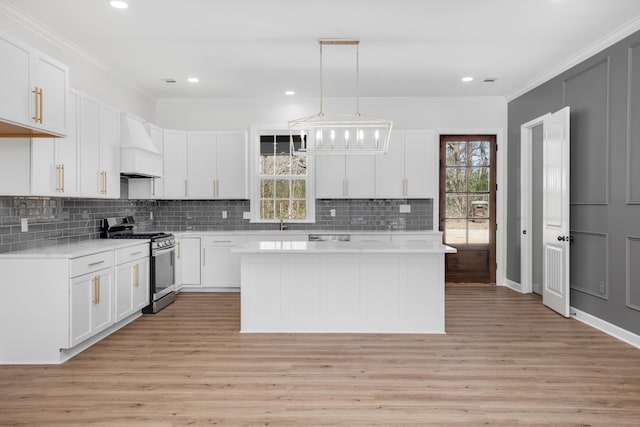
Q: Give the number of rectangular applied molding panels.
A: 4